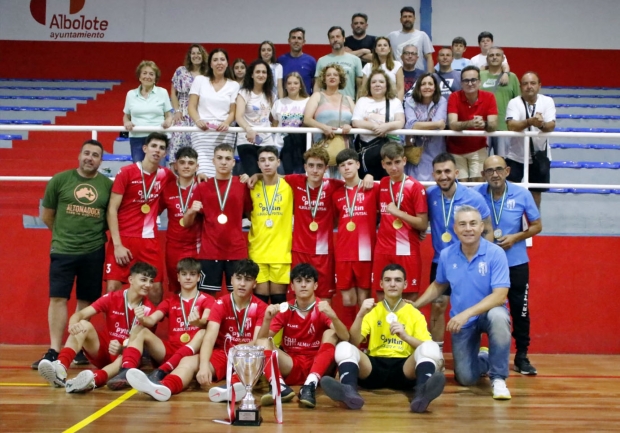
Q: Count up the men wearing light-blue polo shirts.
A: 3